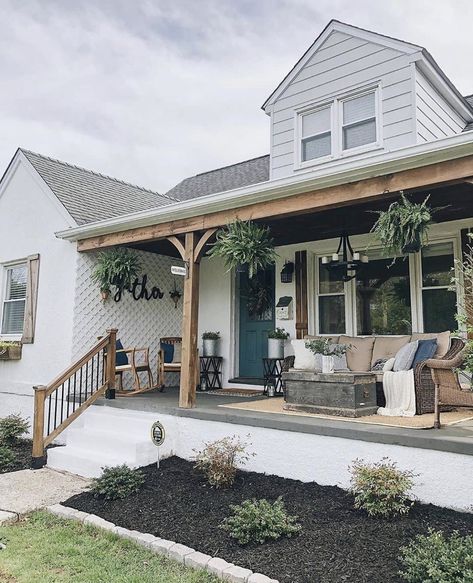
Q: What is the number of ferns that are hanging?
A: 3